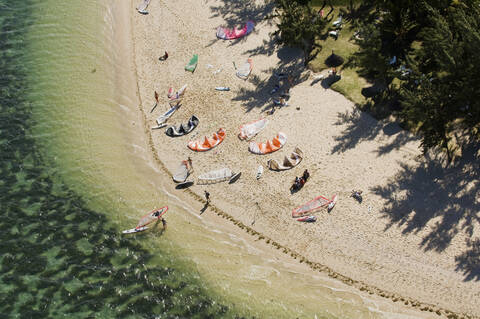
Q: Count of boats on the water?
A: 1